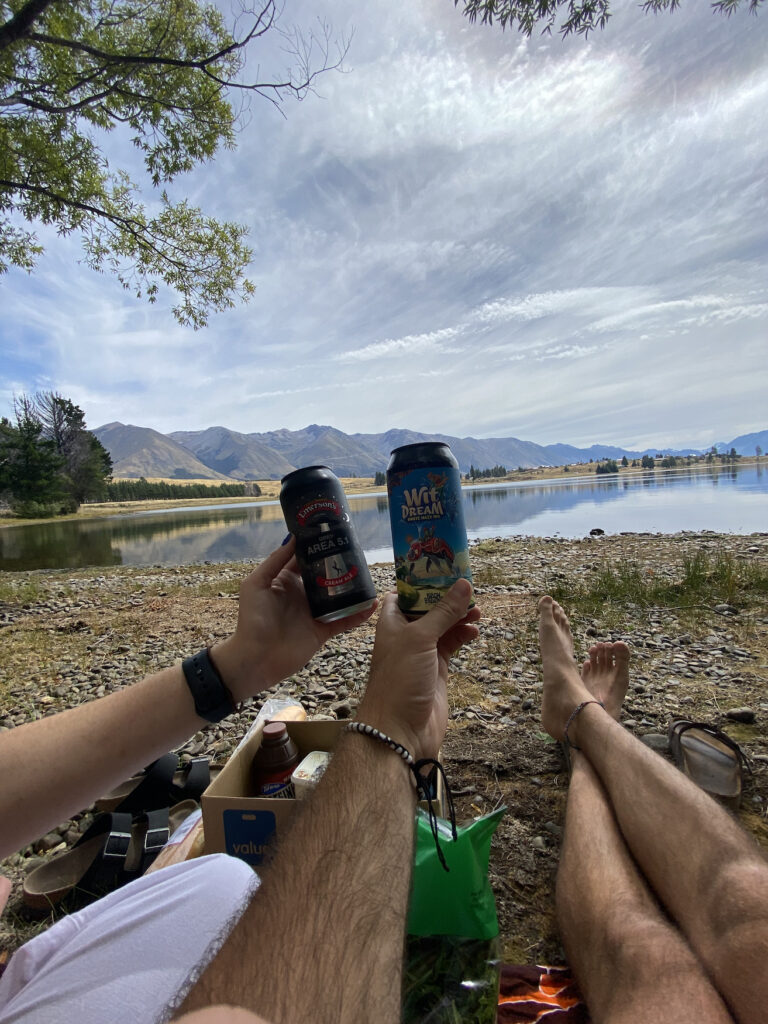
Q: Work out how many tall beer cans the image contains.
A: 2